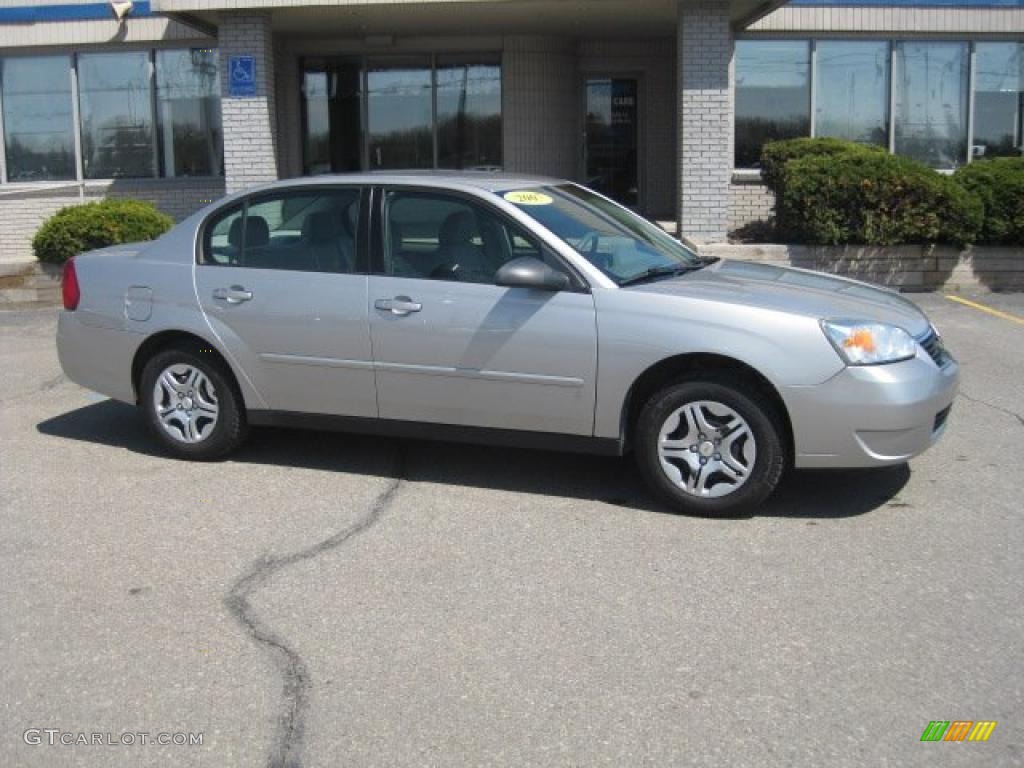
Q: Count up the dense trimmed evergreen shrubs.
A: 3